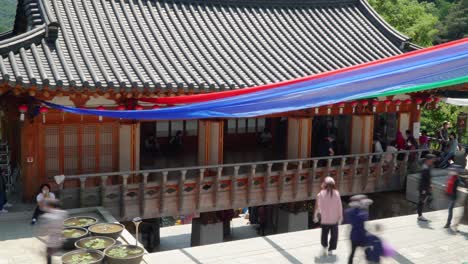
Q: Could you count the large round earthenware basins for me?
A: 6